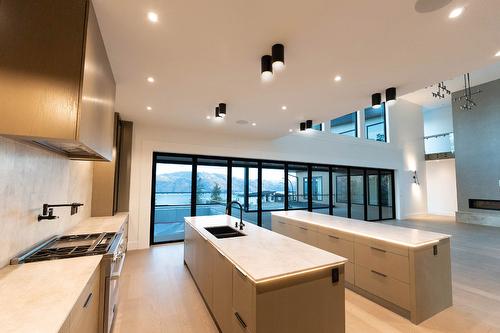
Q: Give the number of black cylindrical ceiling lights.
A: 8